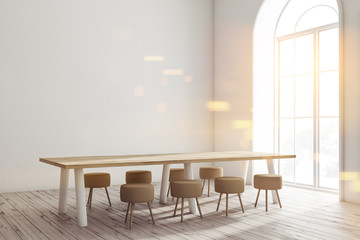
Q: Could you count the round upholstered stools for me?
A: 8